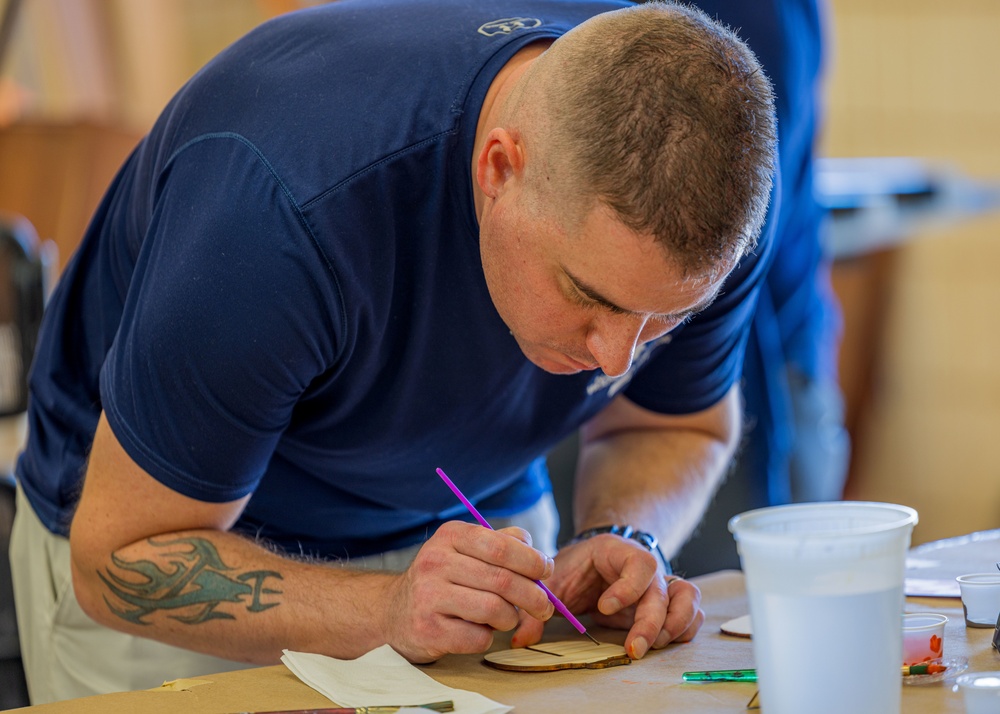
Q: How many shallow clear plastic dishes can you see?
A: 1